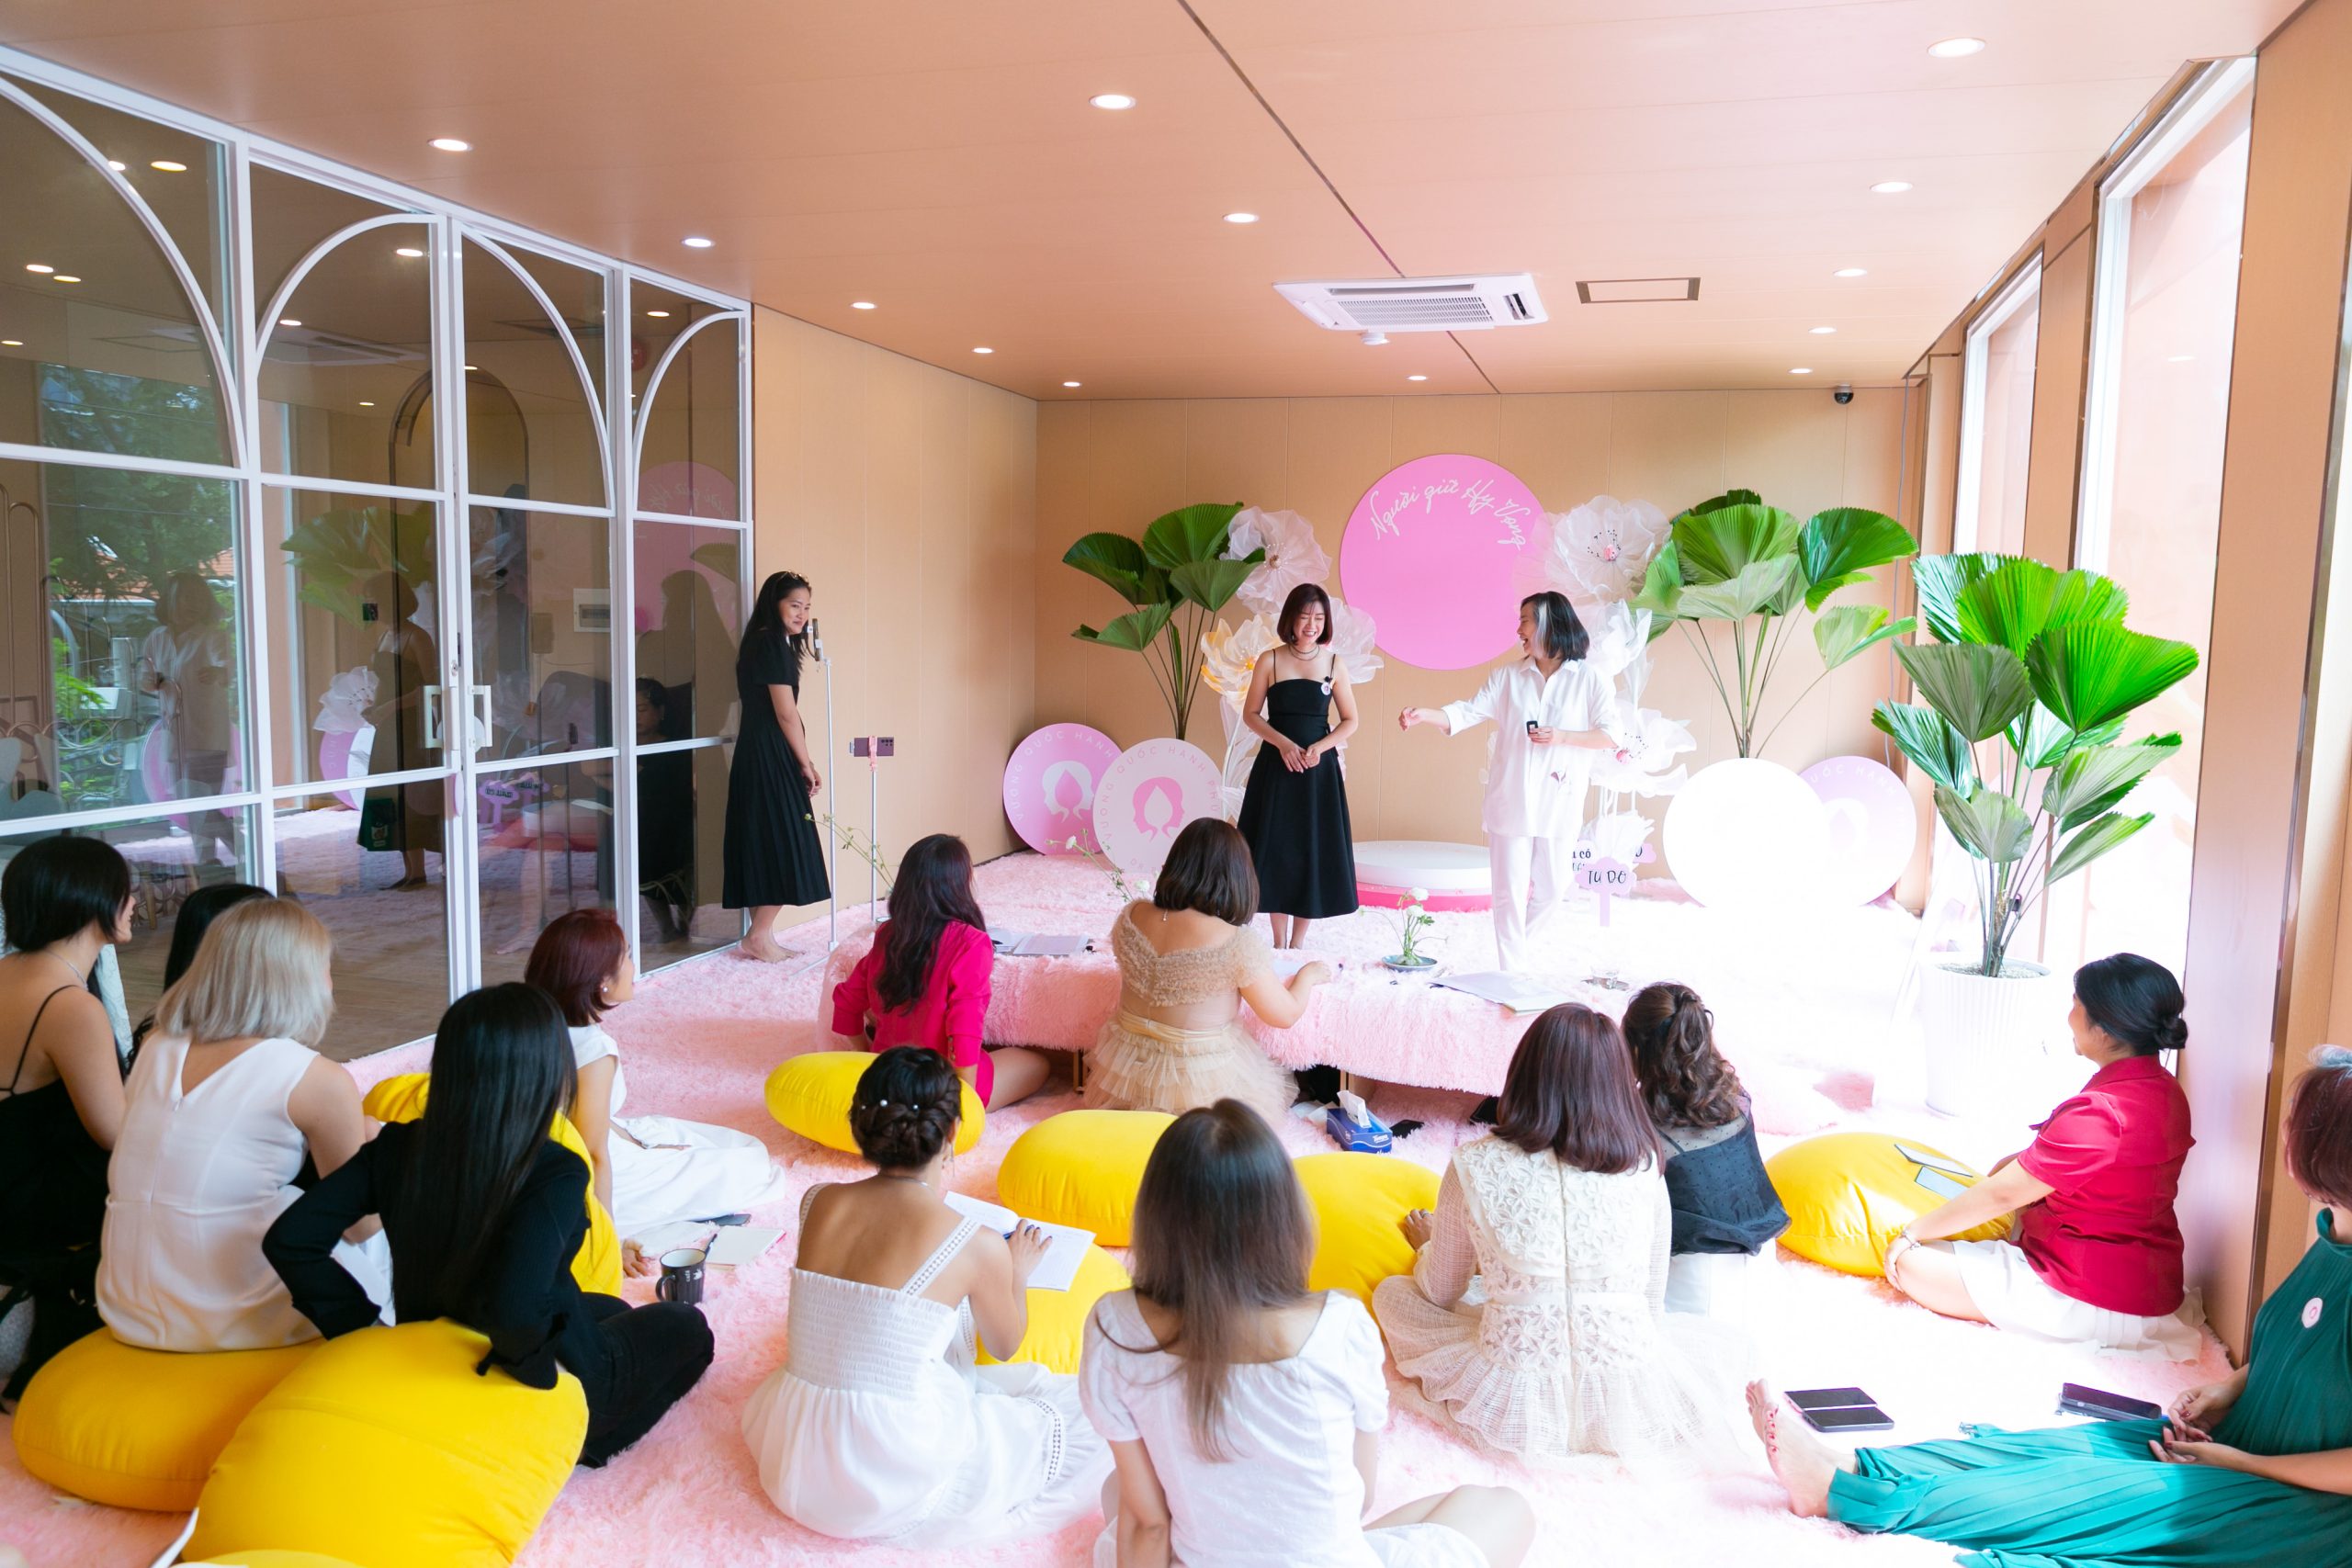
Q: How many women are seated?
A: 13